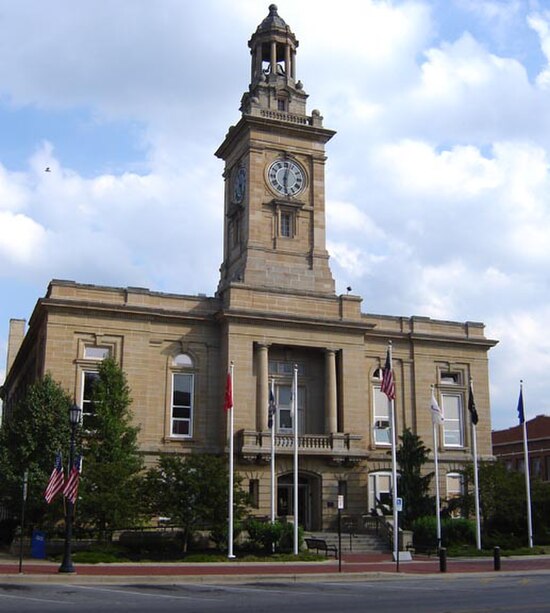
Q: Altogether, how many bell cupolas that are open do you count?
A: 1